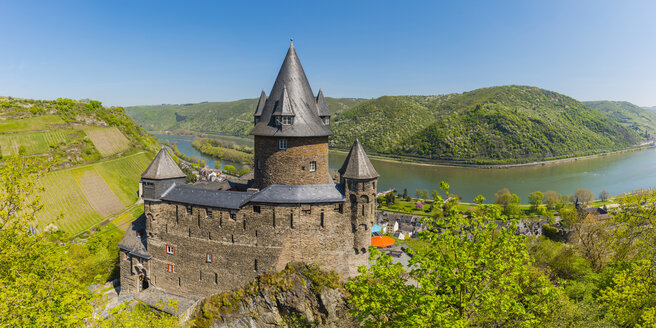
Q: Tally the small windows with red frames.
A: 3